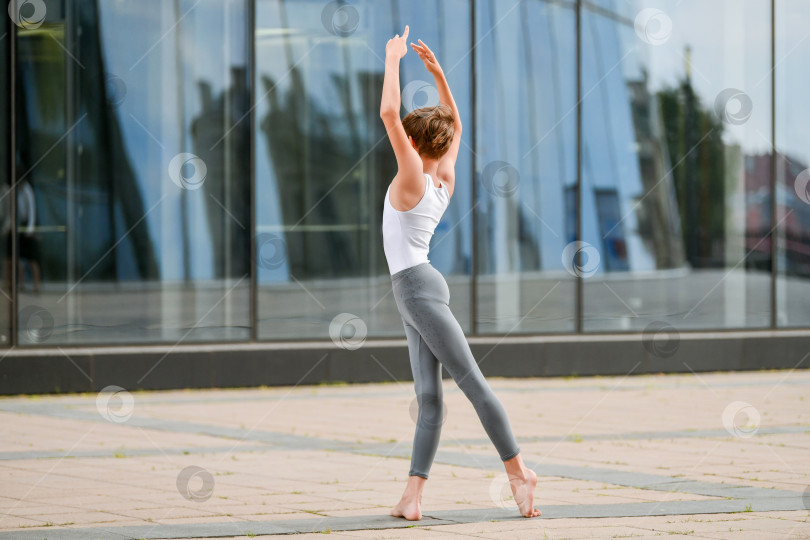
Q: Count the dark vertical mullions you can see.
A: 5